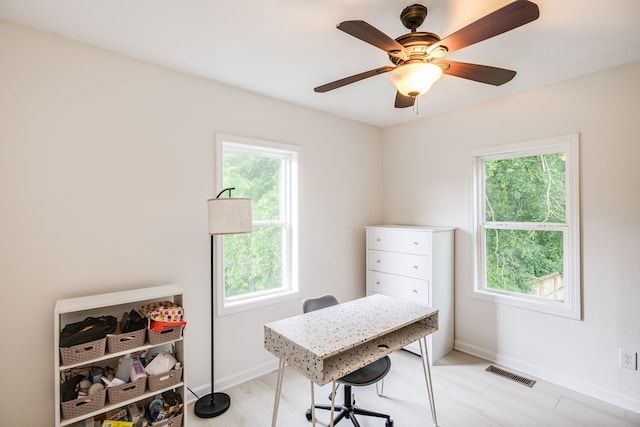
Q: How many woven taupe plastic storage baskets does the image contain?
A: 7